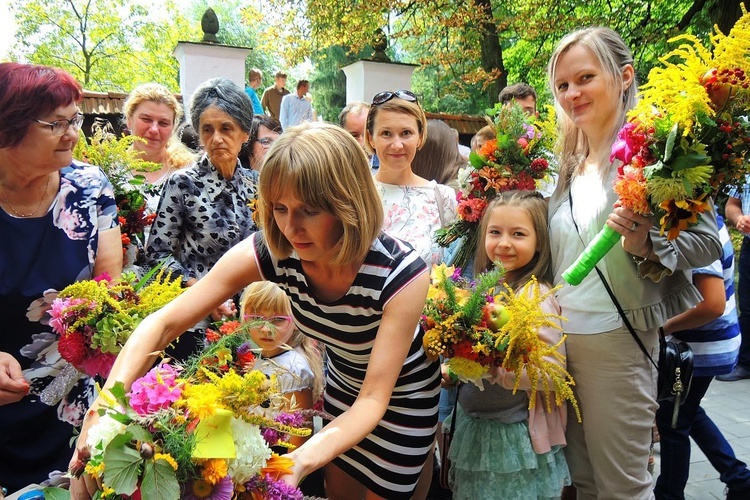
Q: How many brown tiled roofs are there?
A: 2